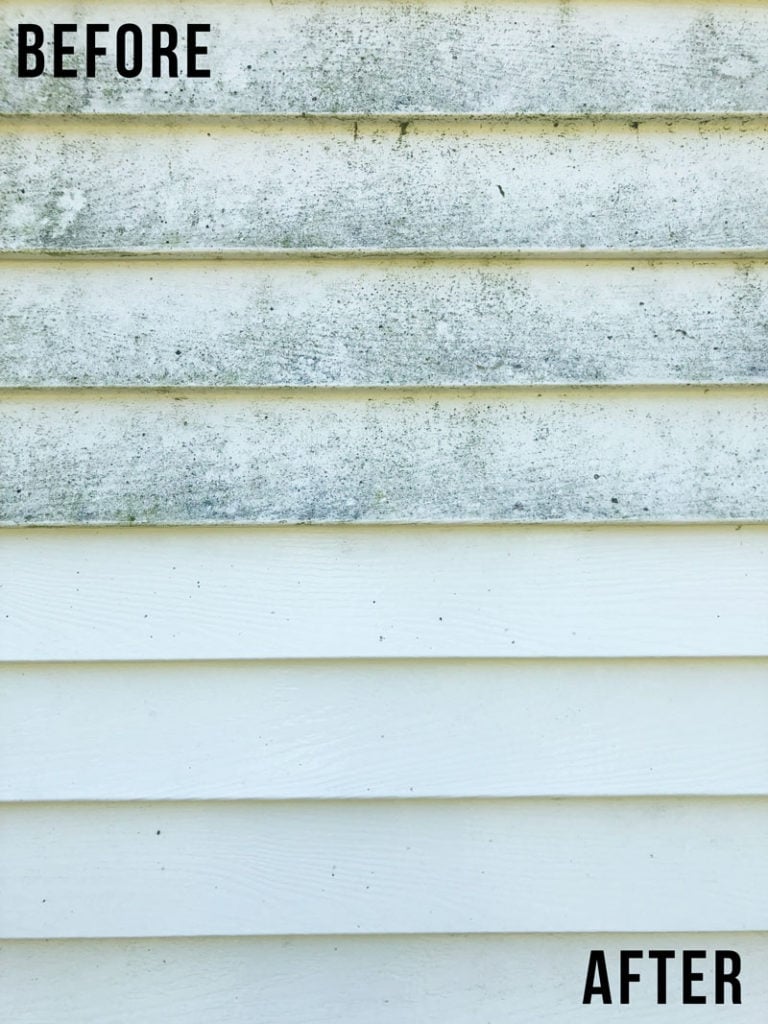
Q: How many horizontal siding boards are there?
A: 8